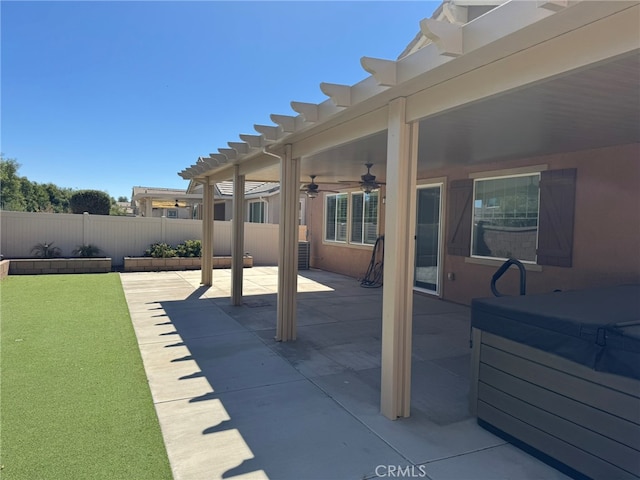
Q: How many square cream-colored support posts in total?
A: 4